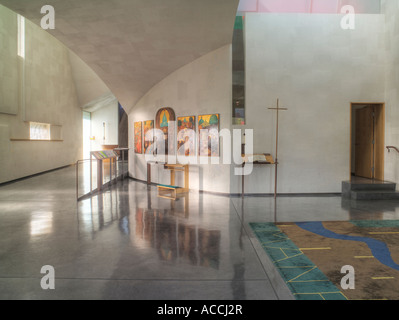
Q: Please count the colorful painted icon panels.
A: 5